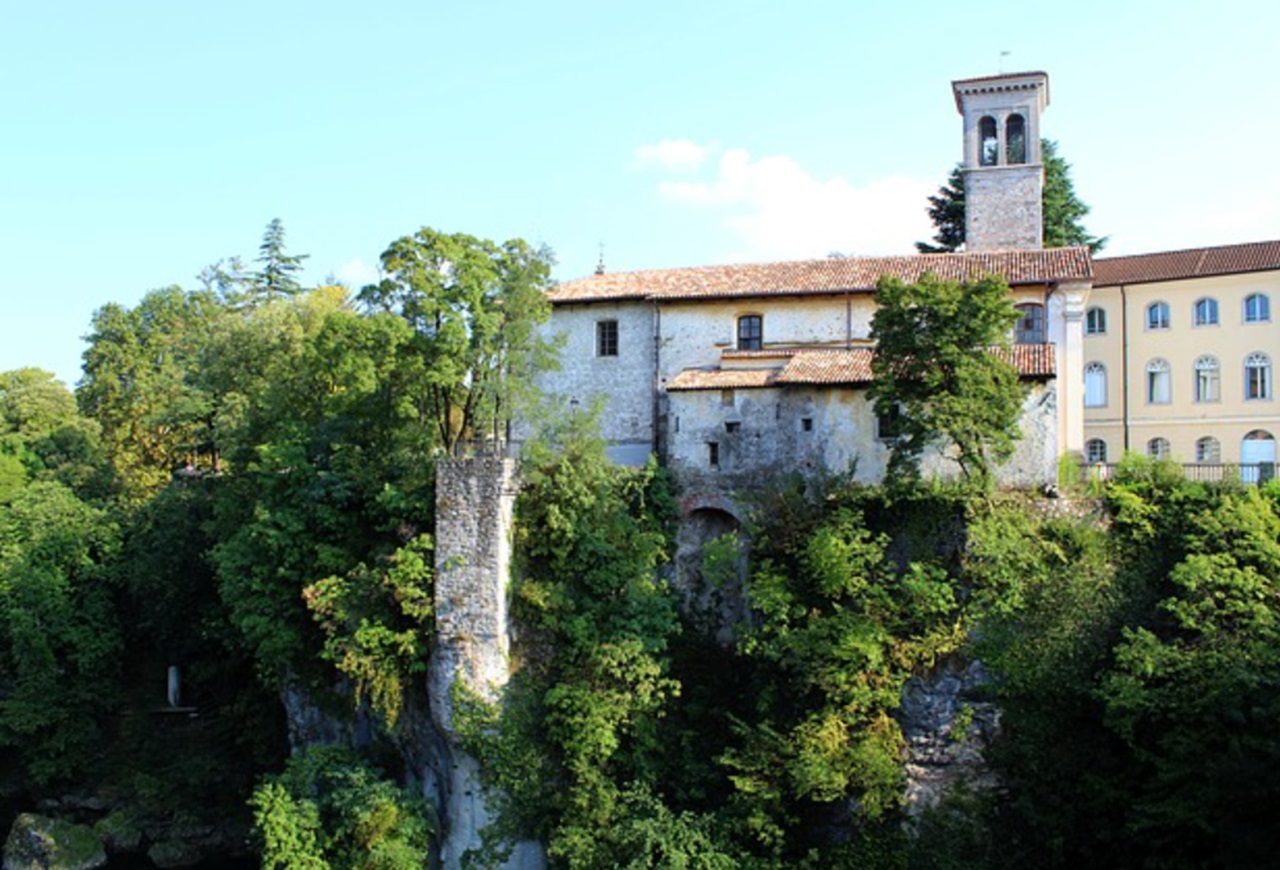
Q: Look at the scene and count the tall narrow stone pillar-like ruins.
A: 1